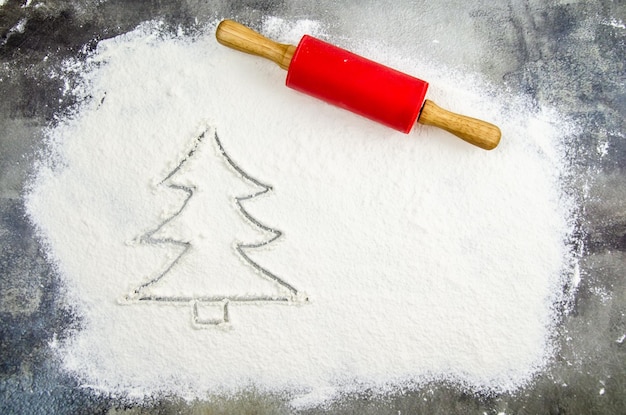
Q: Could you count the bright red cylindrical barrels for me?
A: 1